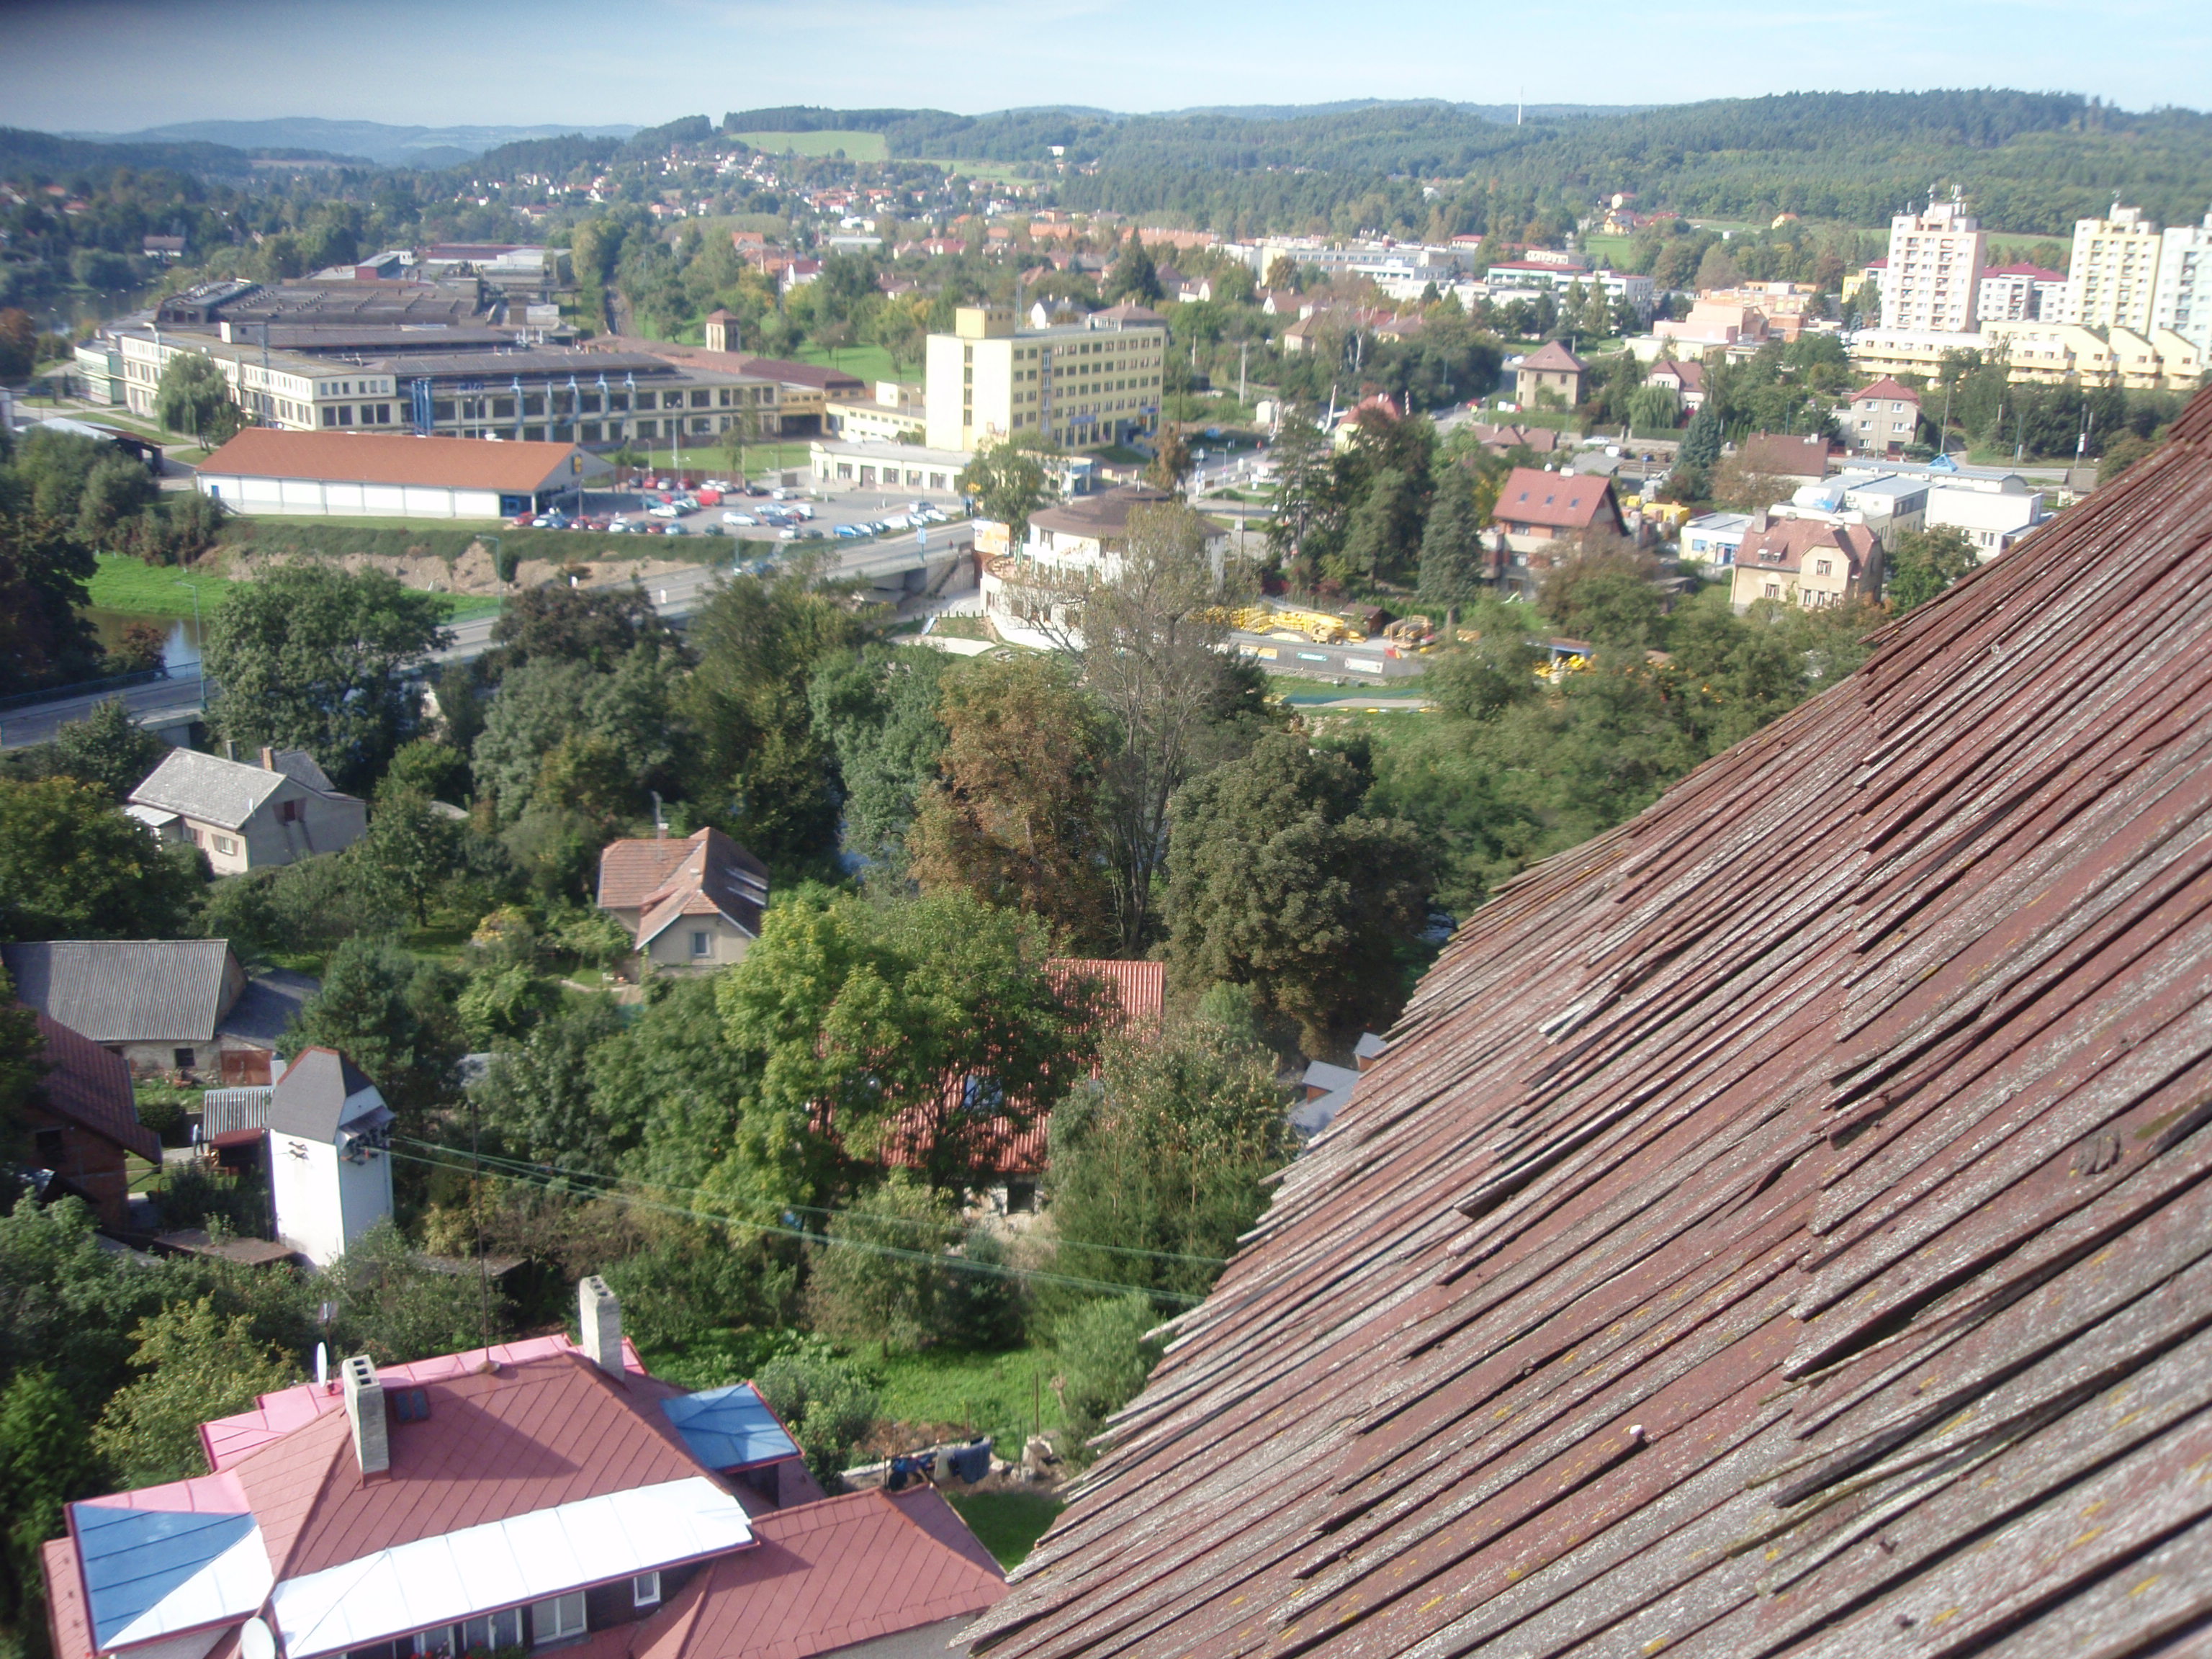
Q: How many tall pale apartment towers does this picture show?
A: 3